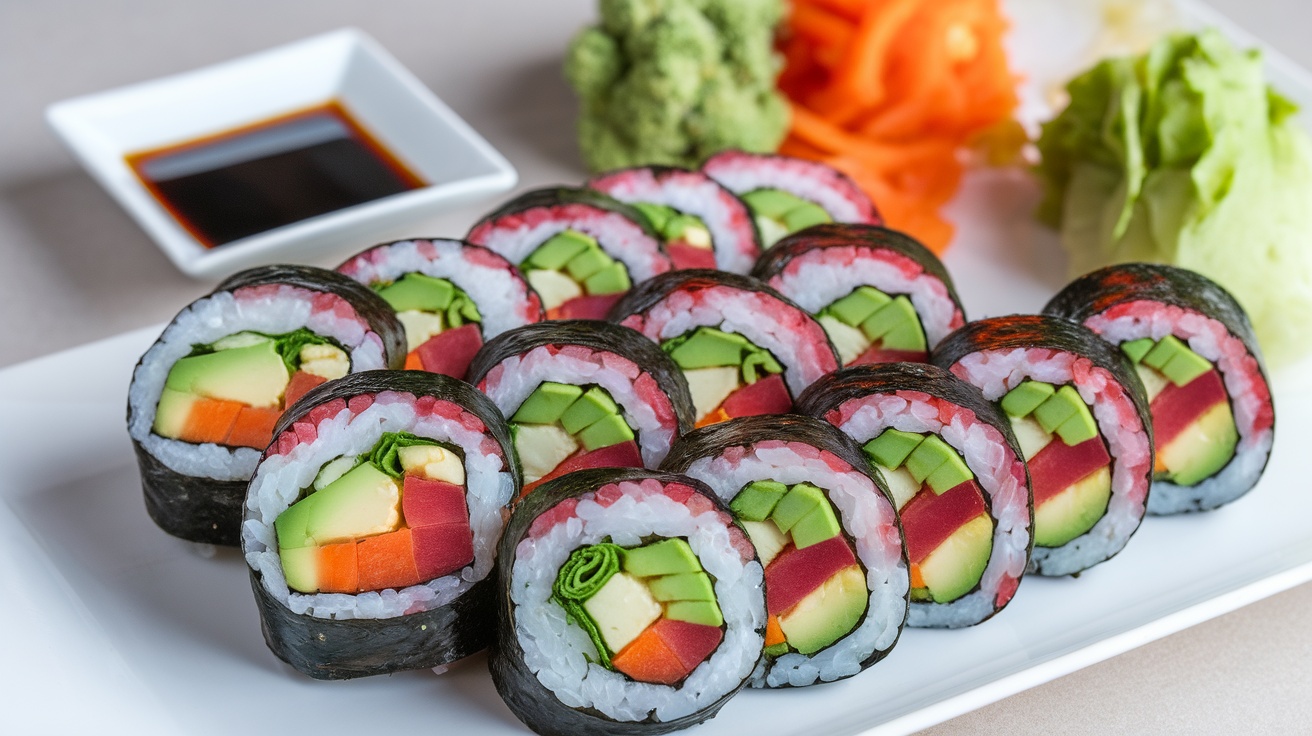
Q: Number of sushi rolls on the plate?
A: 14